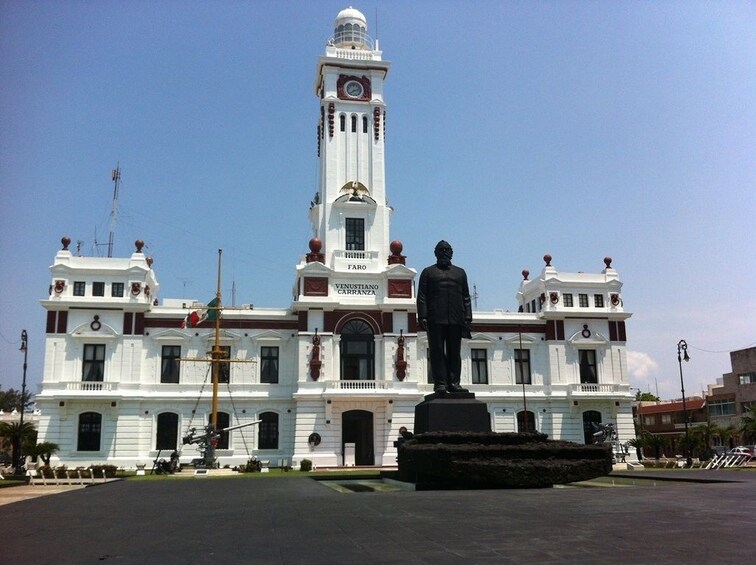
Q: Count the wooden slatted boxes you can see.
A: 0